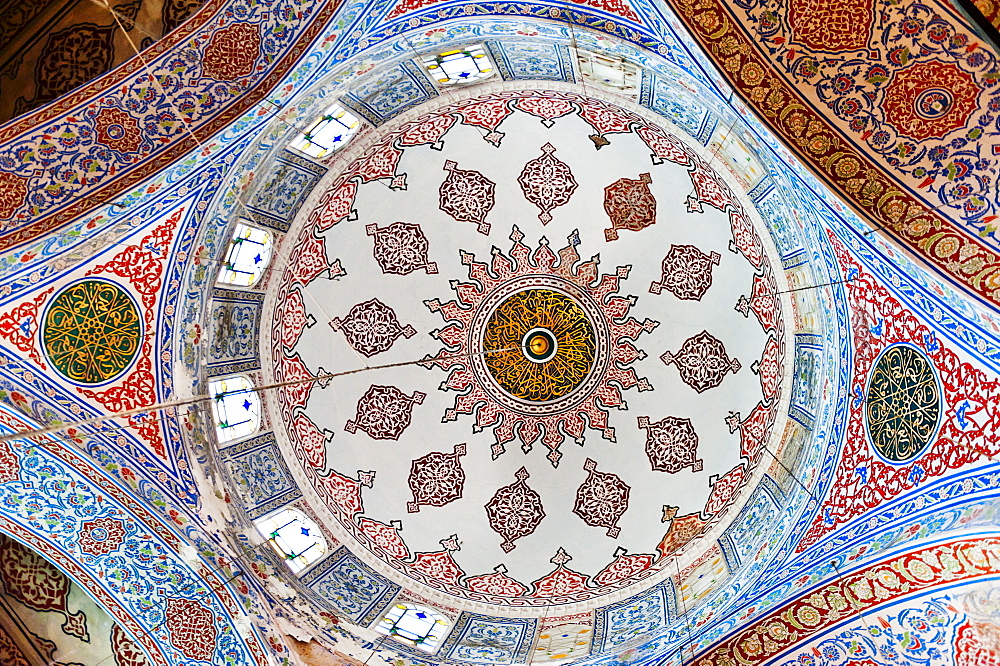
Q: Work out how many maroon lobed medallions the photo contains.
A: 12